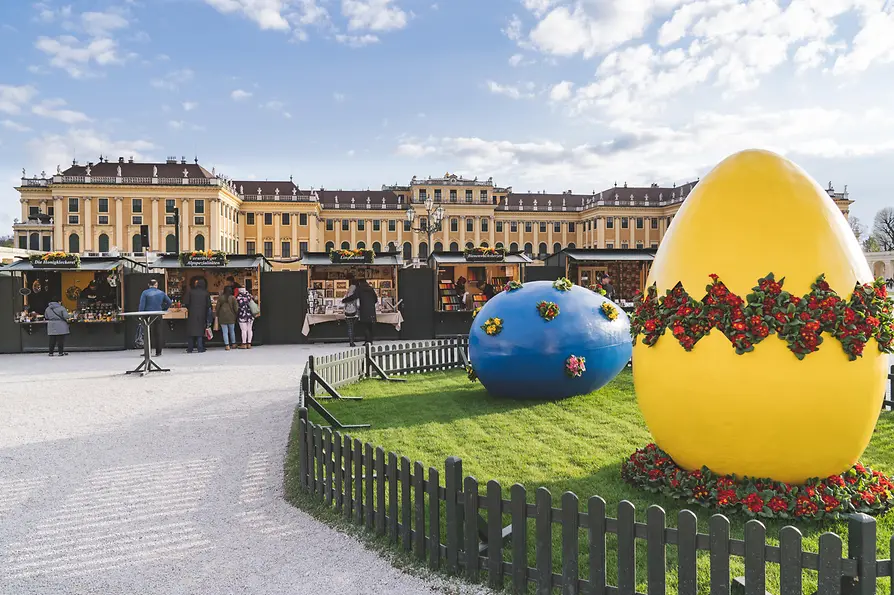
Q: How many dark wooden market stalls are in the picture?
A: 5